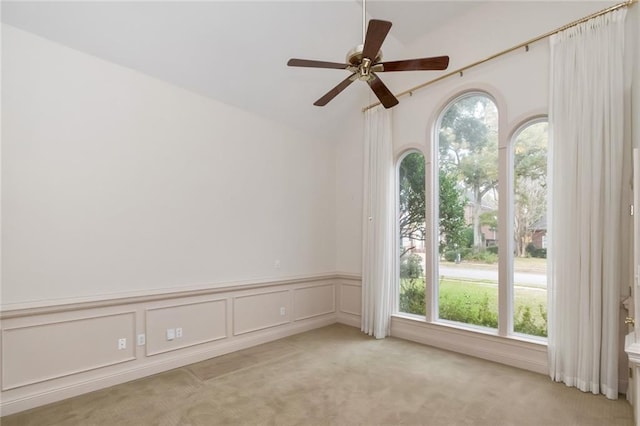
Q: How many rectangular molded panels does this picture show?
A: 5